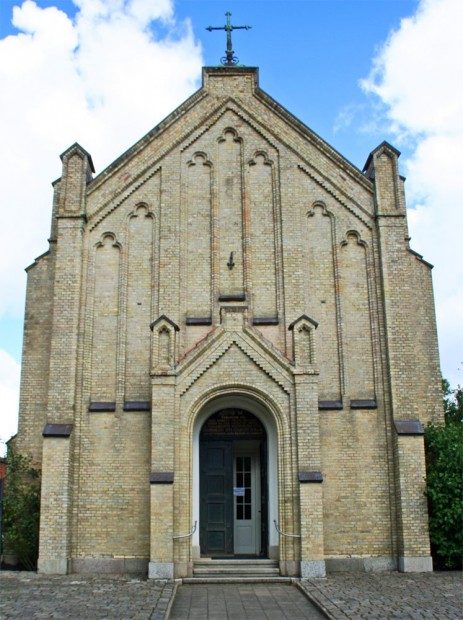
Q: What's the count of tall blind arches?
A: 7